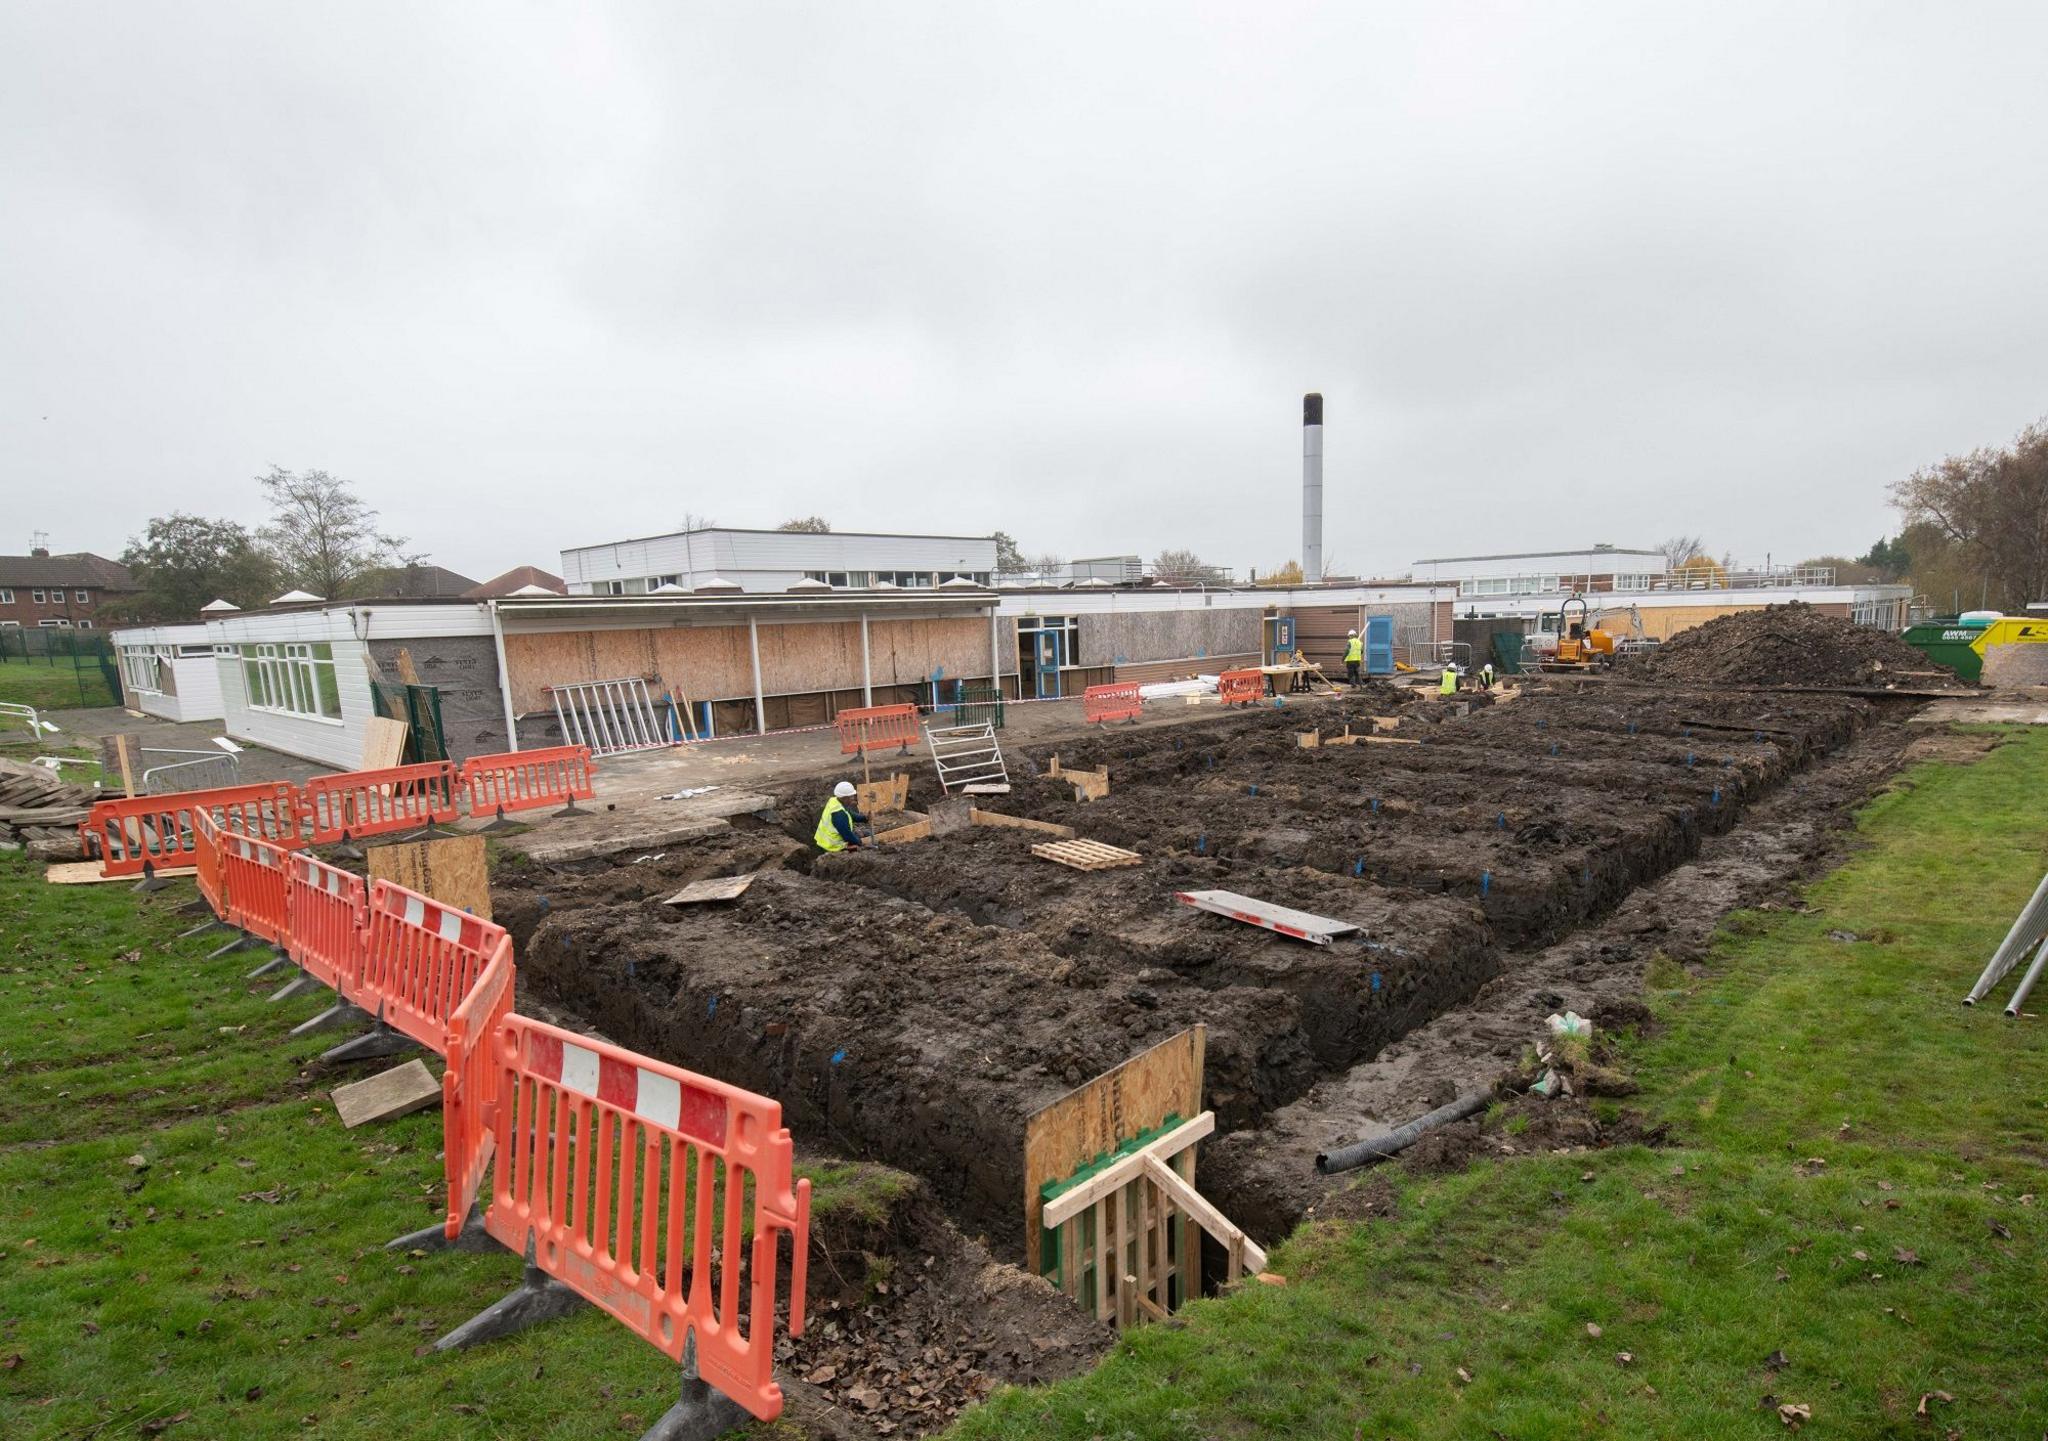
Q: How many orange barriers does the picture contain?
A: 12